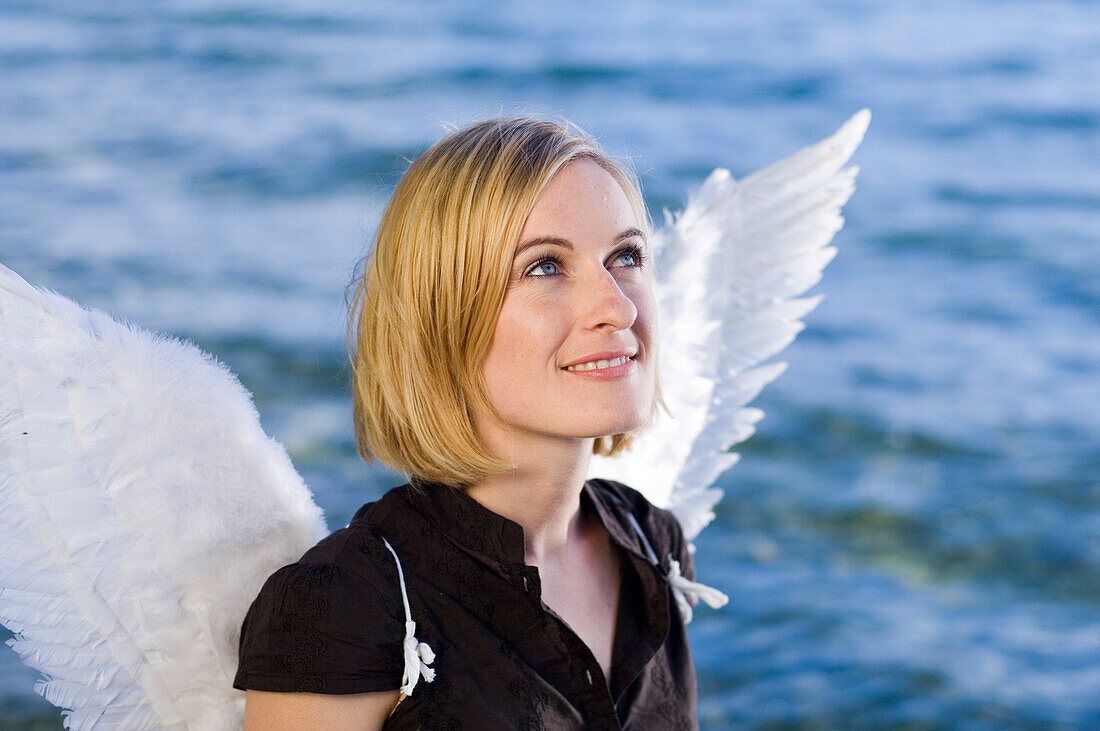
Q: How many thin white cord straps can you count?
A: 2